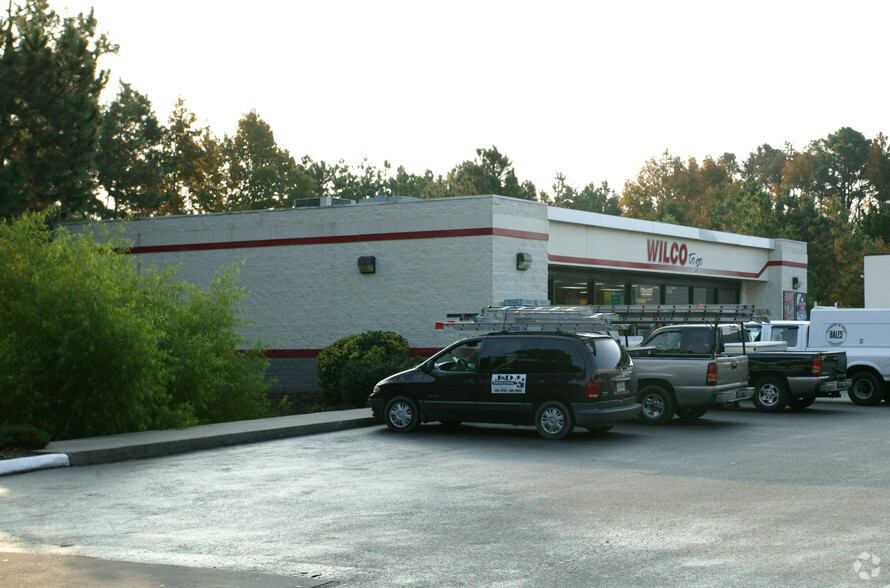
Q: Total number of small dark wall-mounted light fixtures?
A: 3